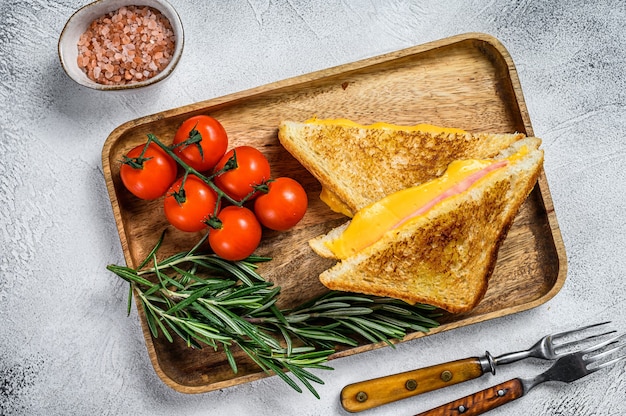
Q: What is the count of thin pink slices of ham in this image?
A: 1